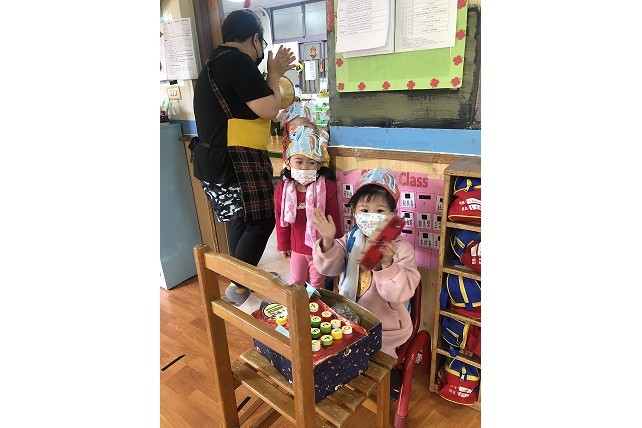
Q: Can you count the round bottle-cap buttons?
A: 11